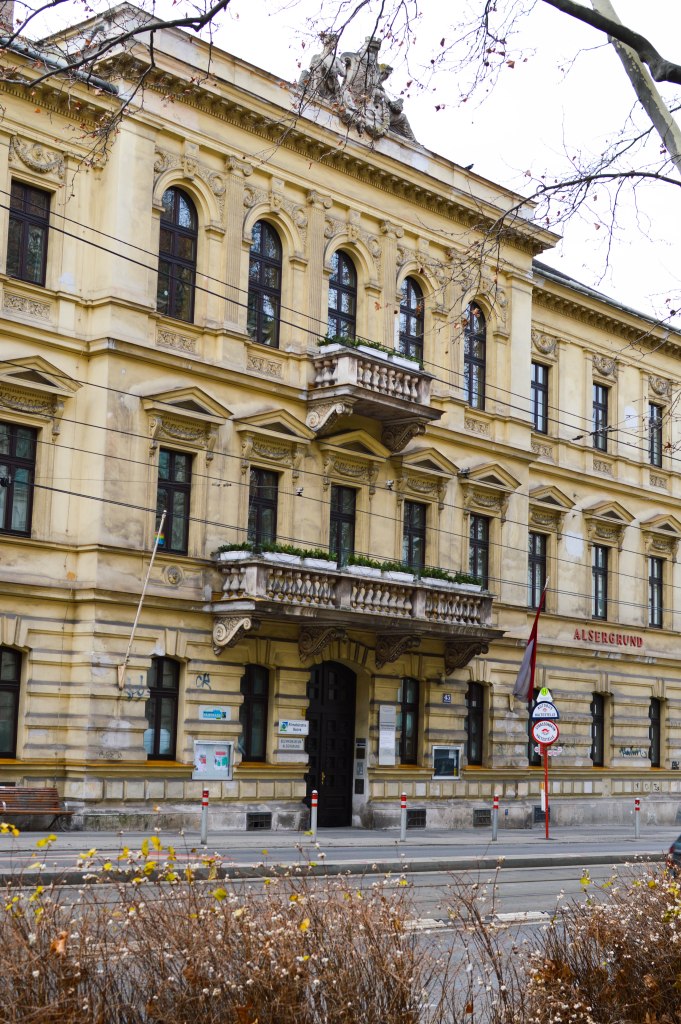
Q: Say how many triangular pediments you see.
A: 9